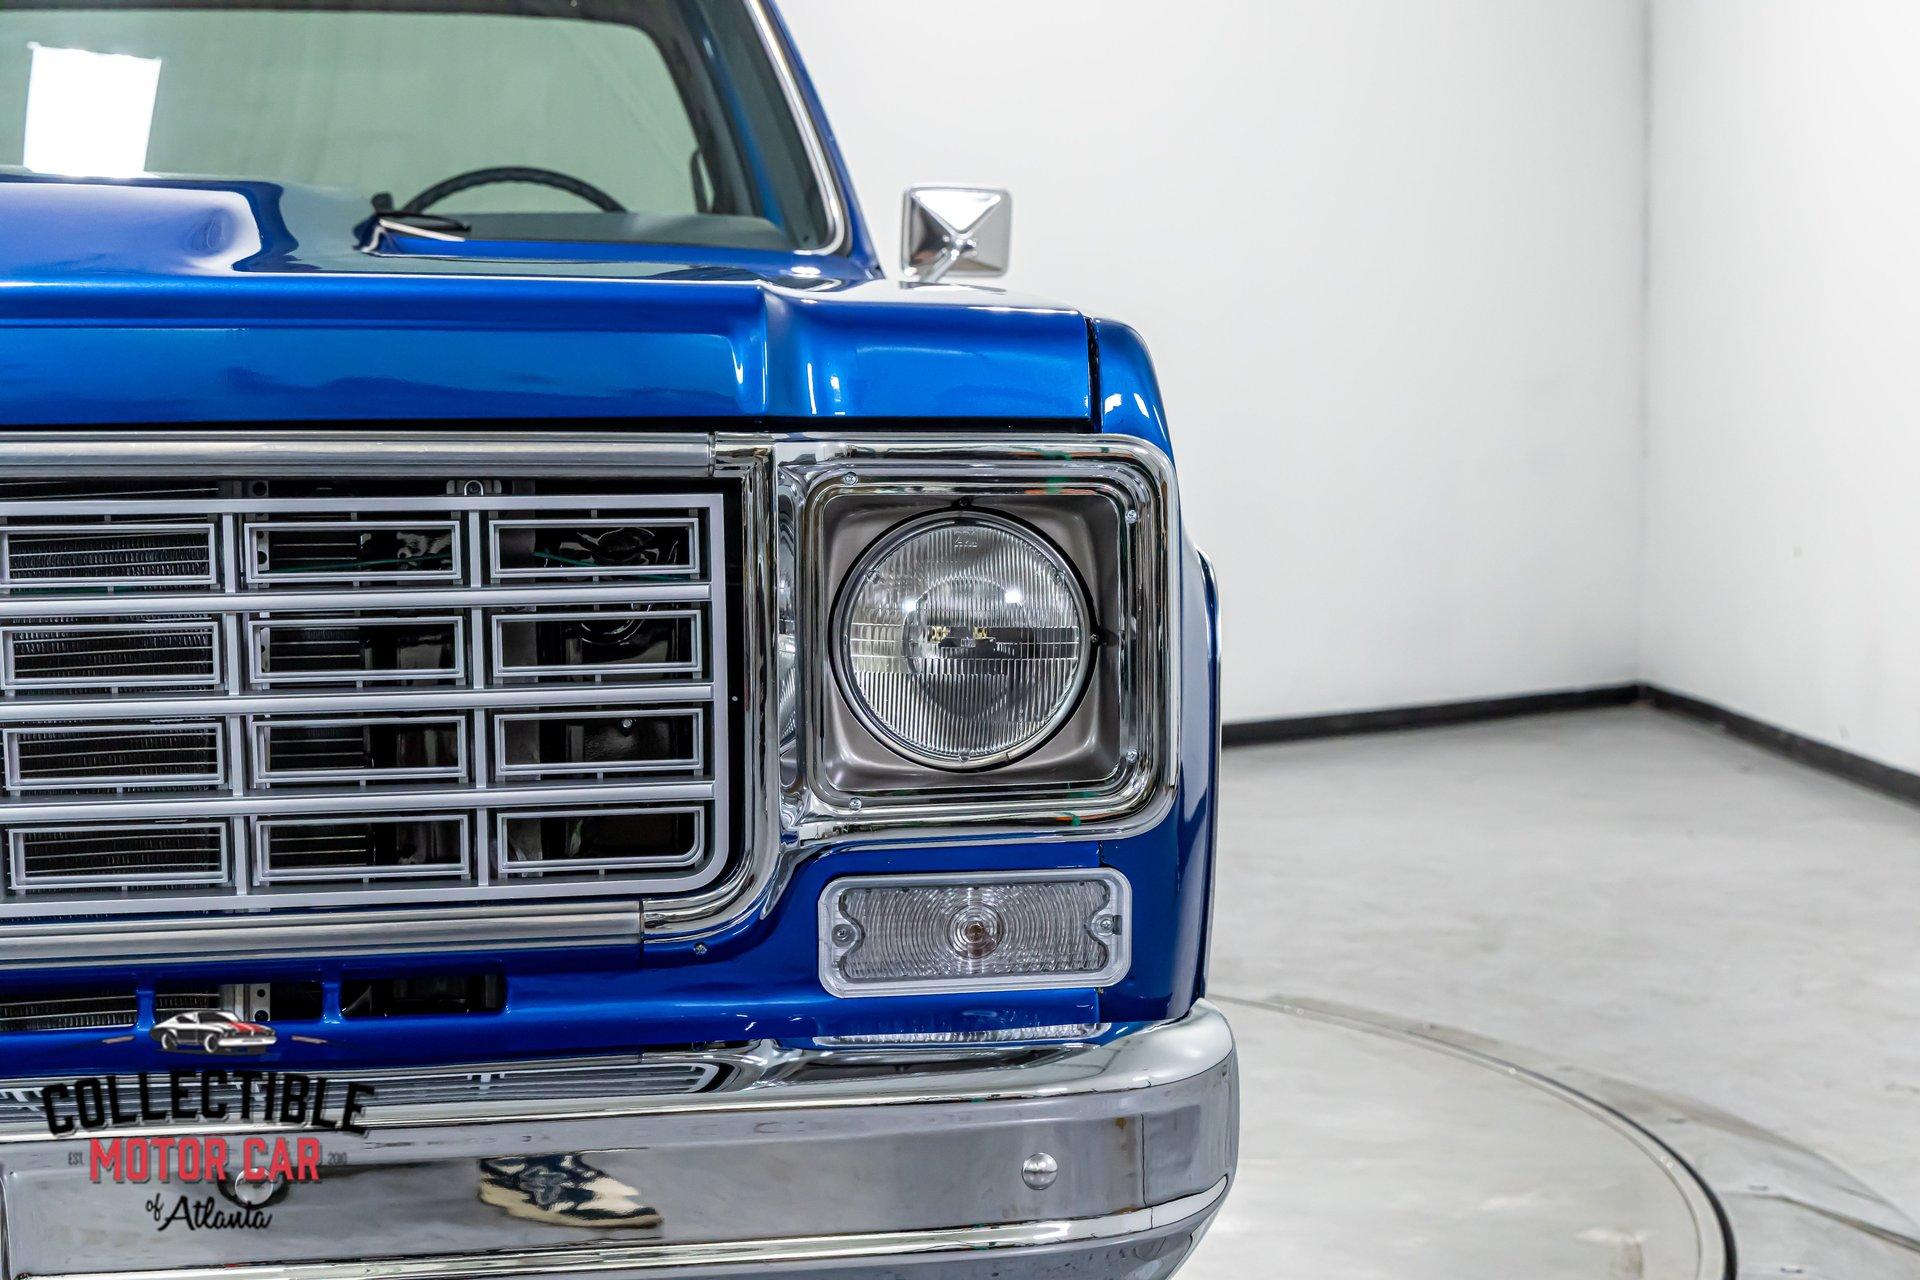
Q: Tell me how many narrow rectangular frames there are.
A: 12